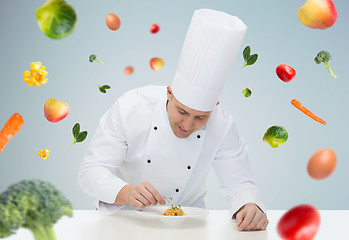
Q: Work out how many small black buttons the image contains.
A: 5